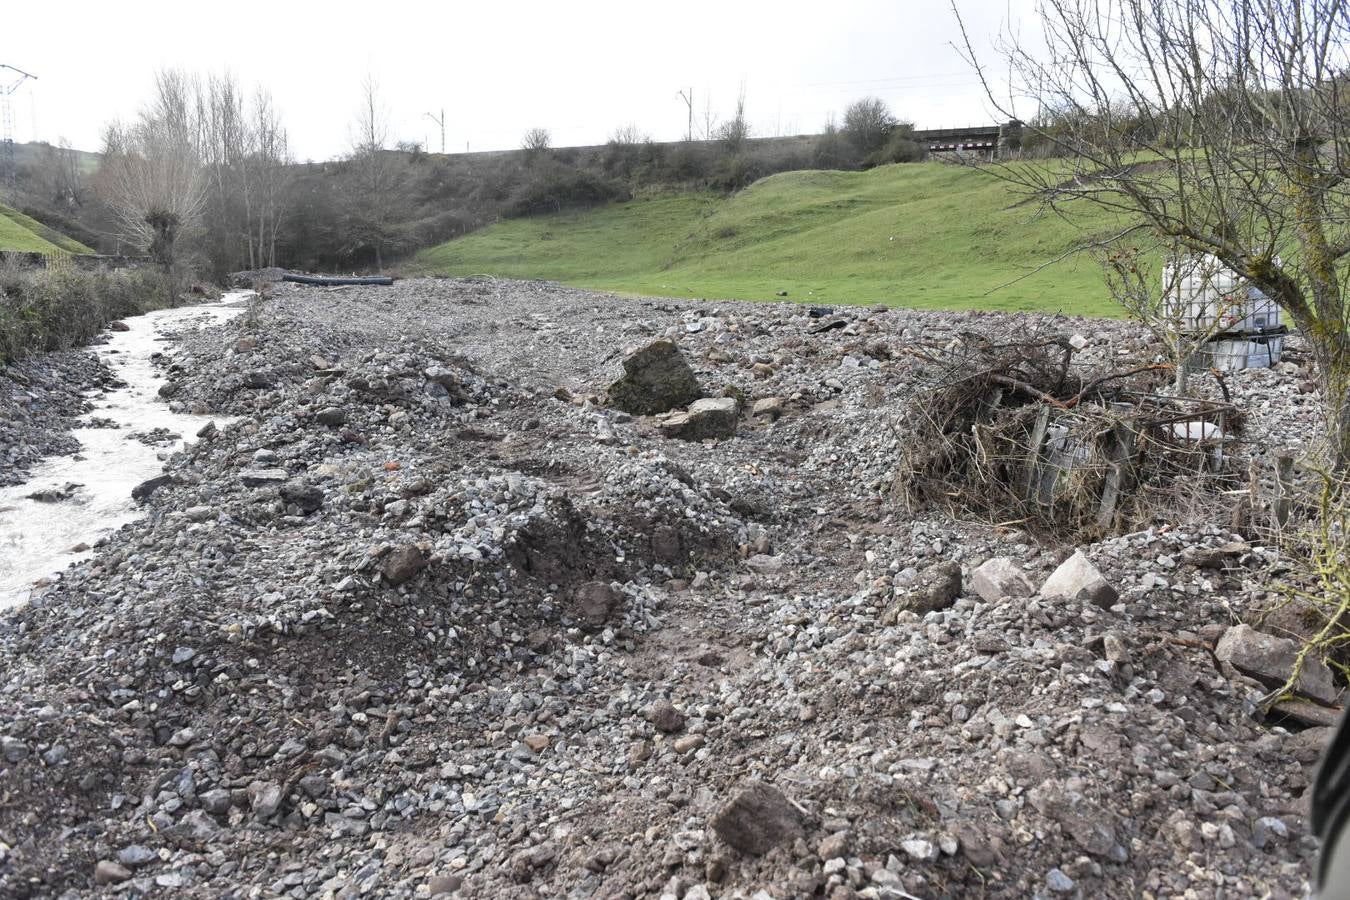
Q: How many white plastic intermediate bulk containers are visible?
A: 2